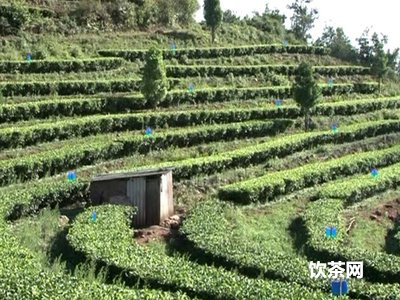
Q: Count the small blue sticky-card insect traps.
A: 13